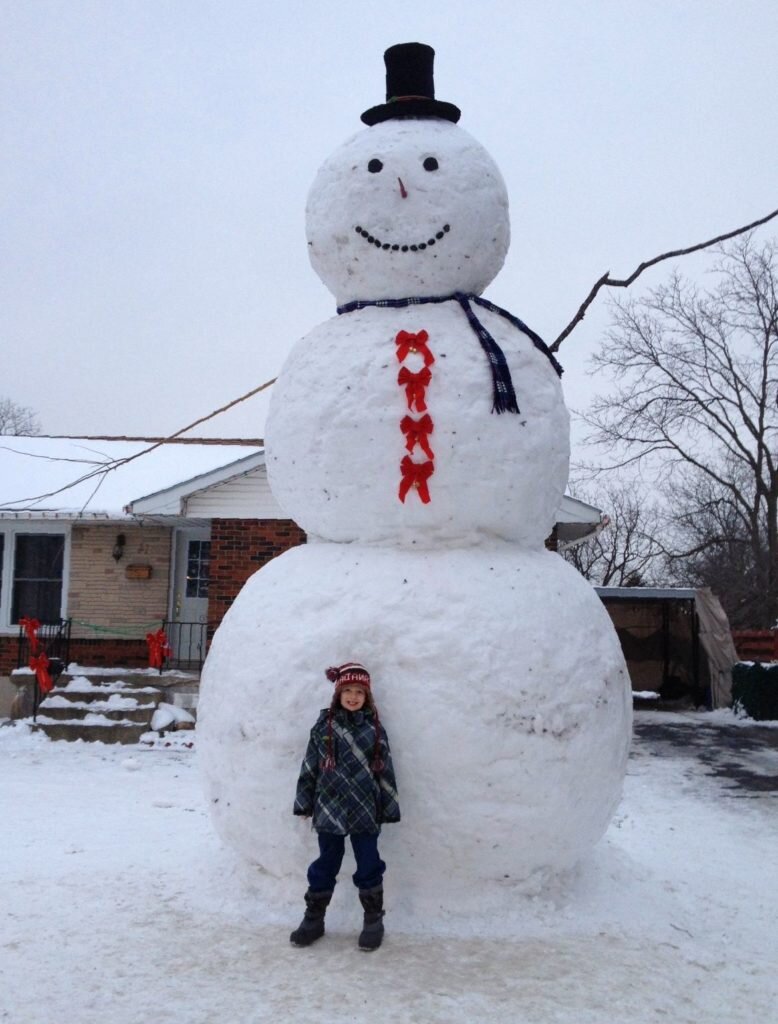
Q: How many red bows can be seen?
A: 7